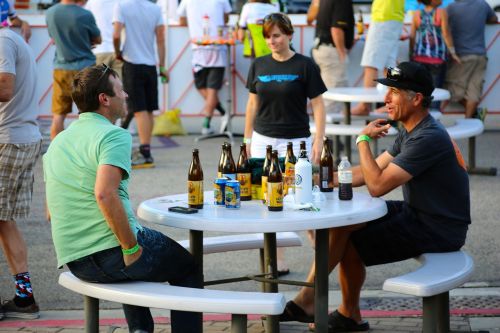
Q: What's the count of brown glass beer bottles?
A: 9